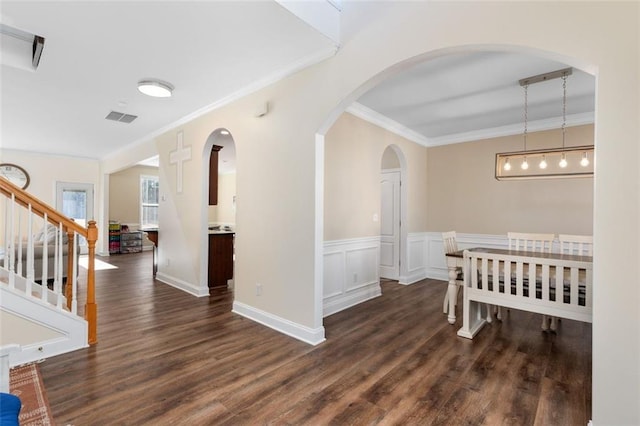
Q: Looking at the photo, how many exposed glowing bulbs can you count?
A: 5